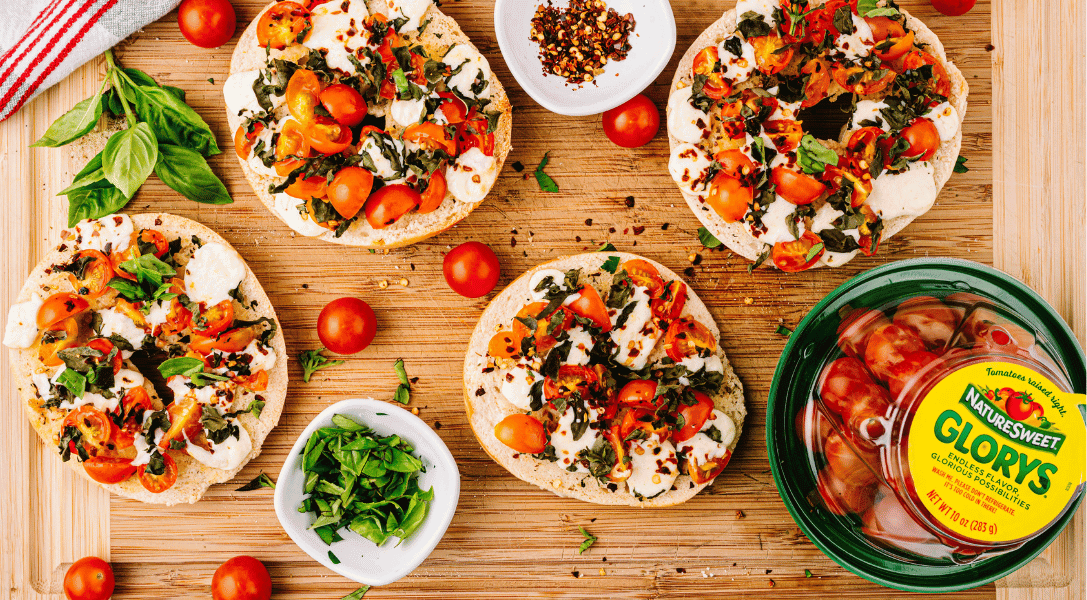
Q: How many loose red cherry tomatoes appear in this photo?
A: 7